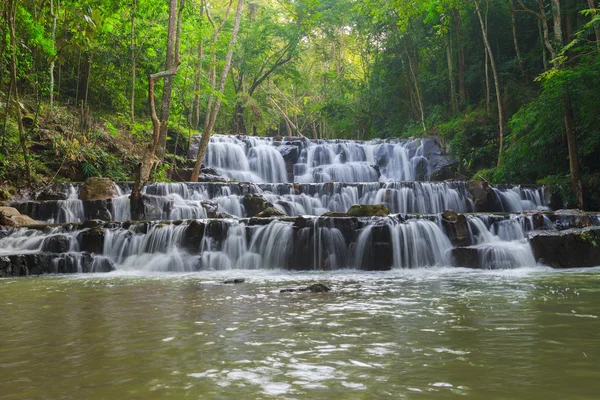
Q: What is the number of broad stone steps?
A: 3